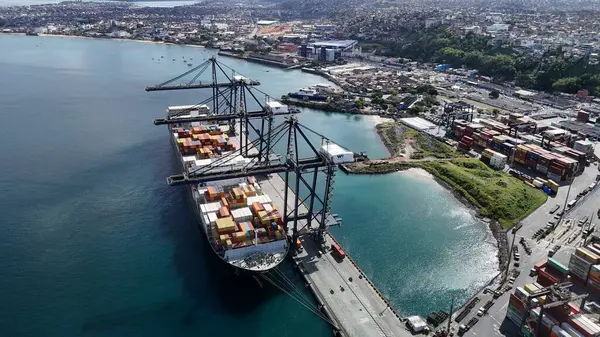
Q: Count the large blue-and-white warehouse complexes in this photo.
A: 1